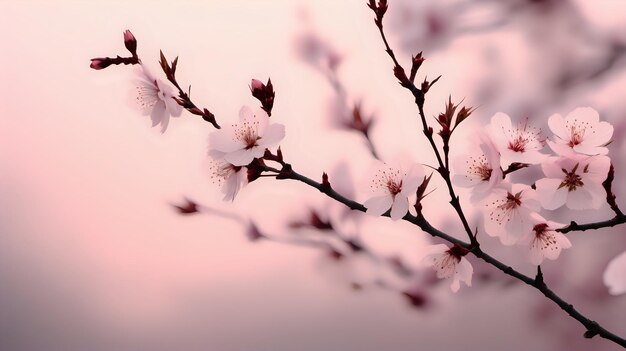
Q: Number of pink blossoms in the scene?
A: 11